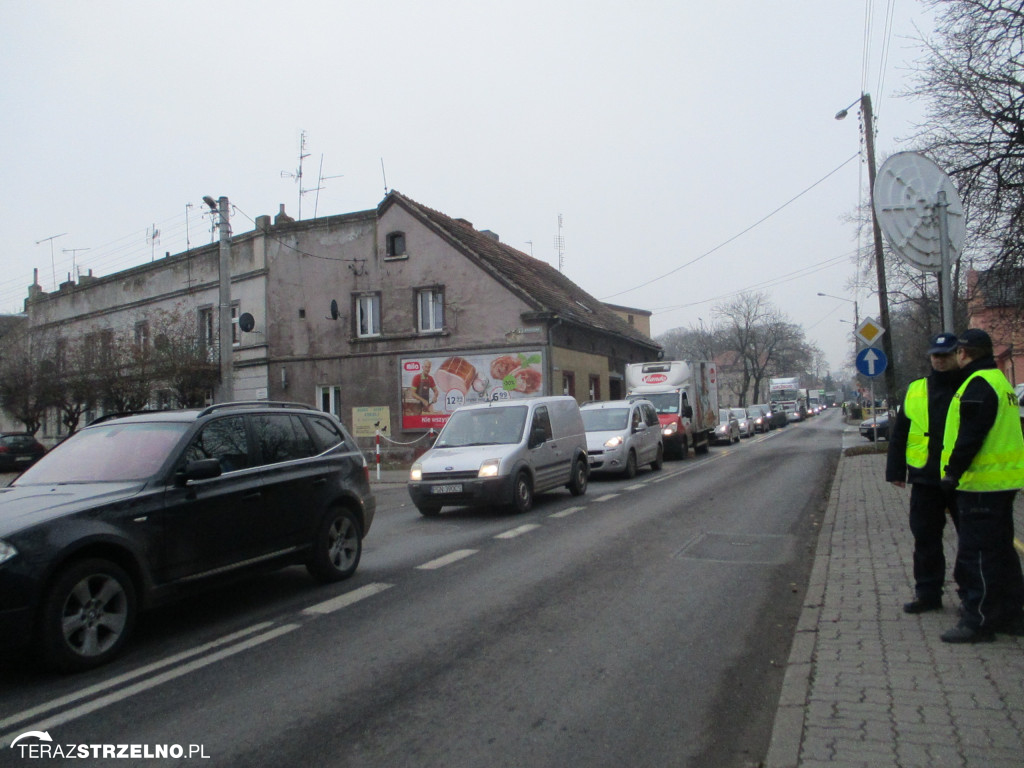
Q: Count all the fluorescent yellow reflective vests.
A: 2